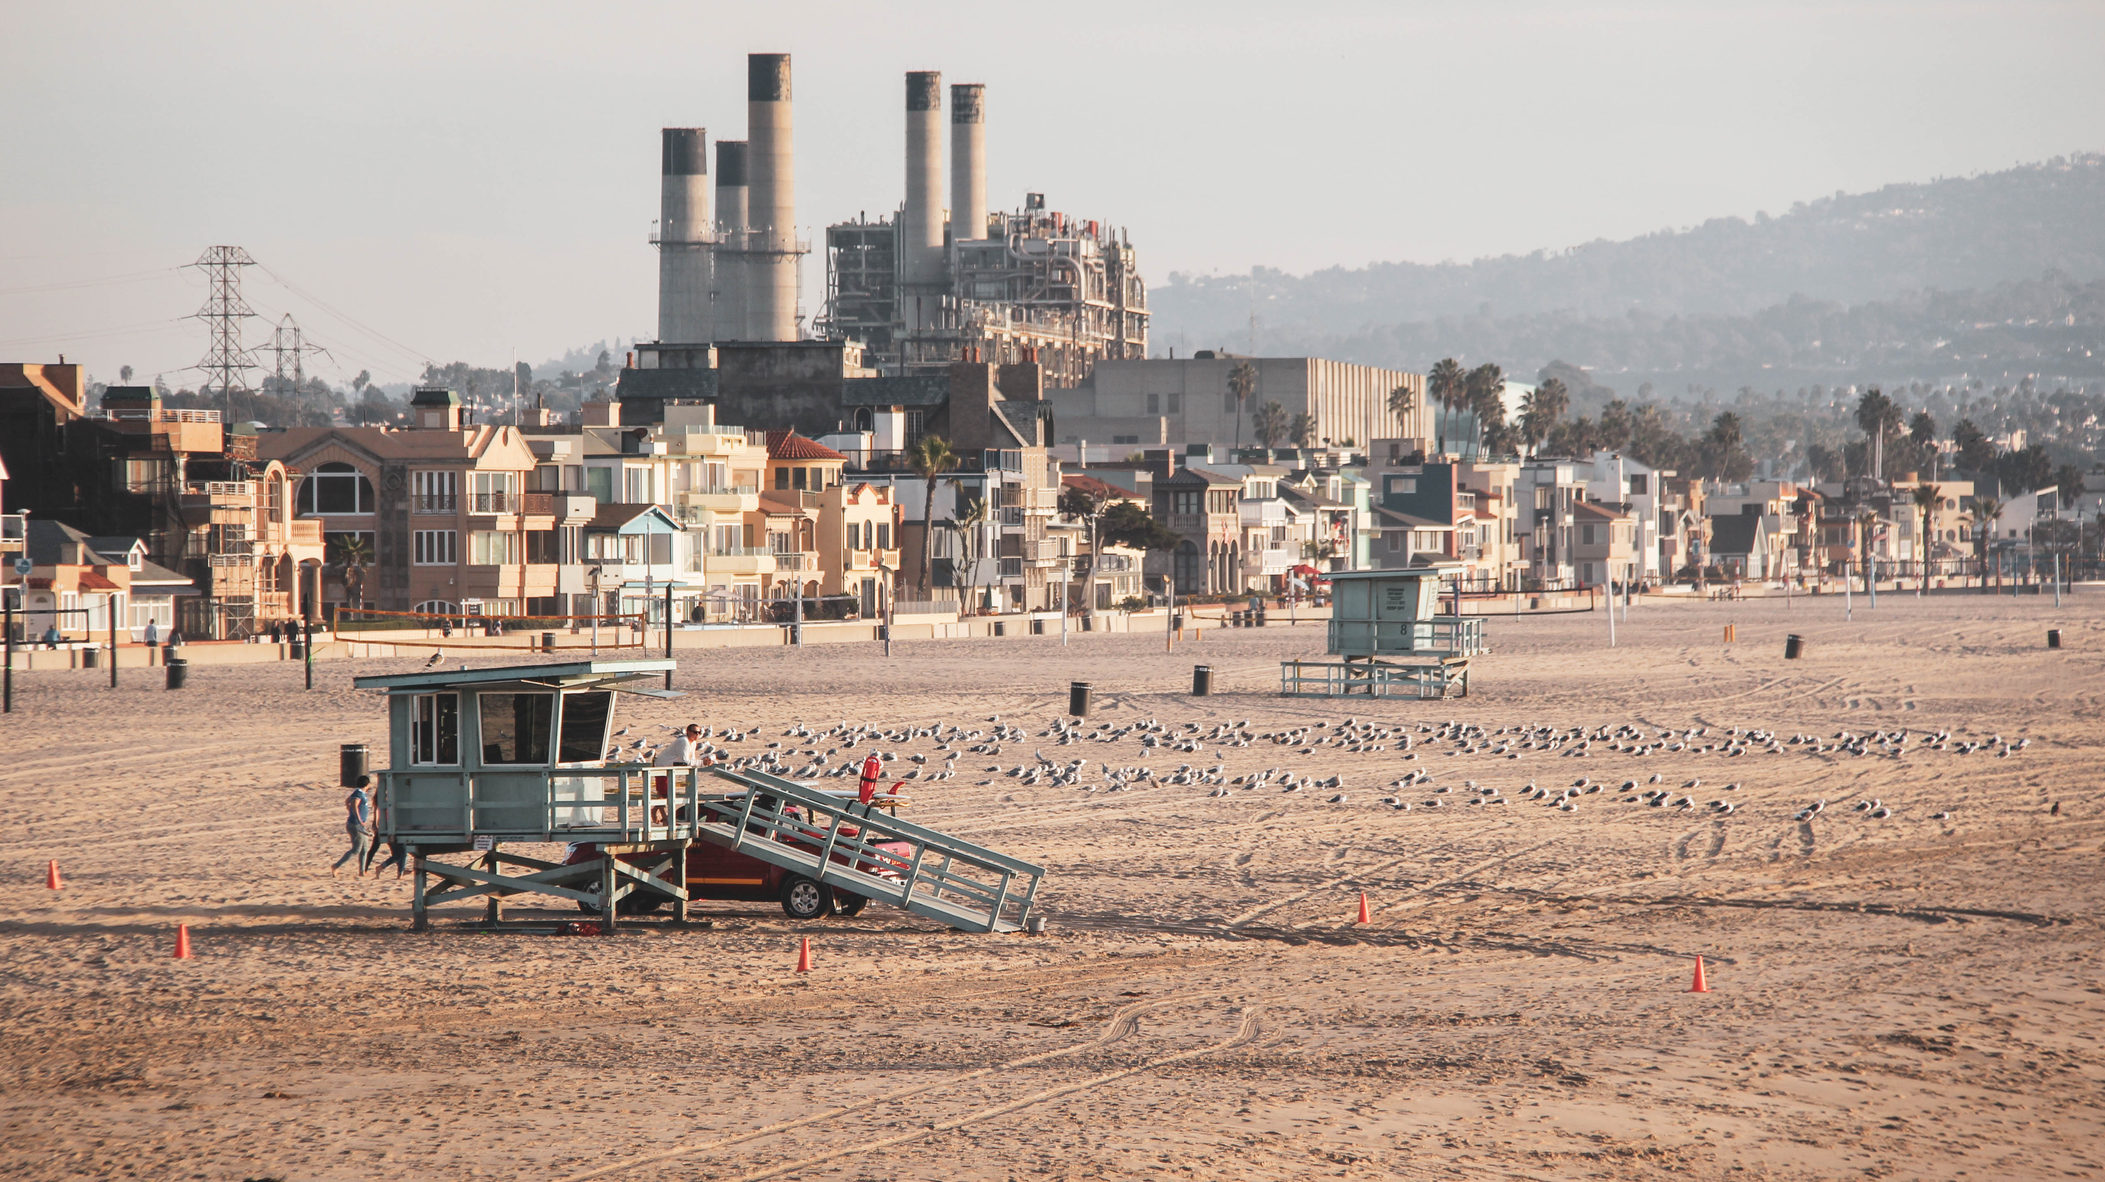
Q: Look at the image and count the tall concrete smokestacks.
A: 5